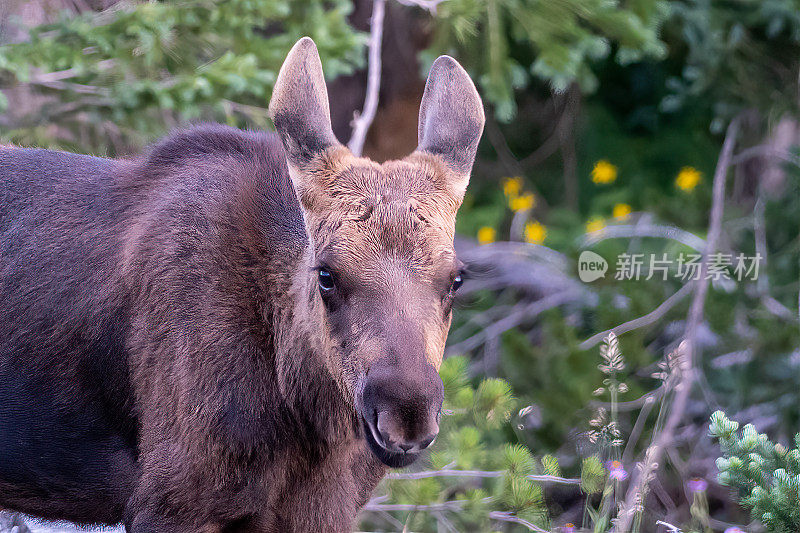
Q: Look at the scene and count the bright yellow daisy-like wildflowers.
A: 8